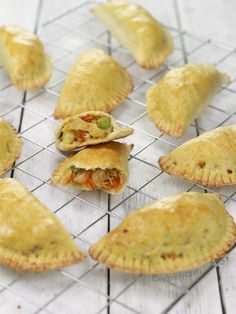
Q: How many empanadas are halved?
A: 1